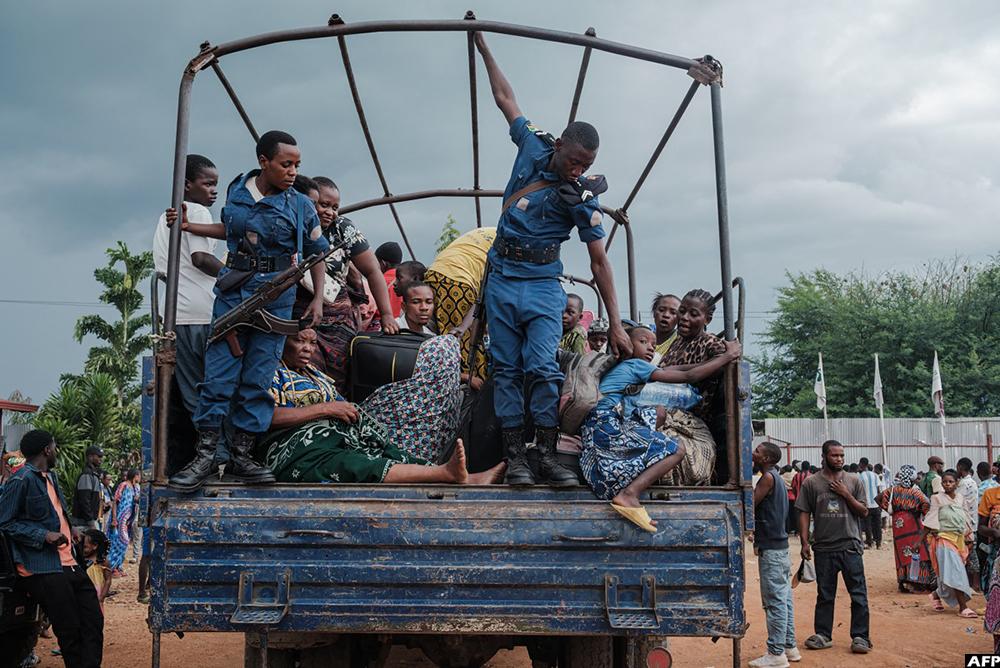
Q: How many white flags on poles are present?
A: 3